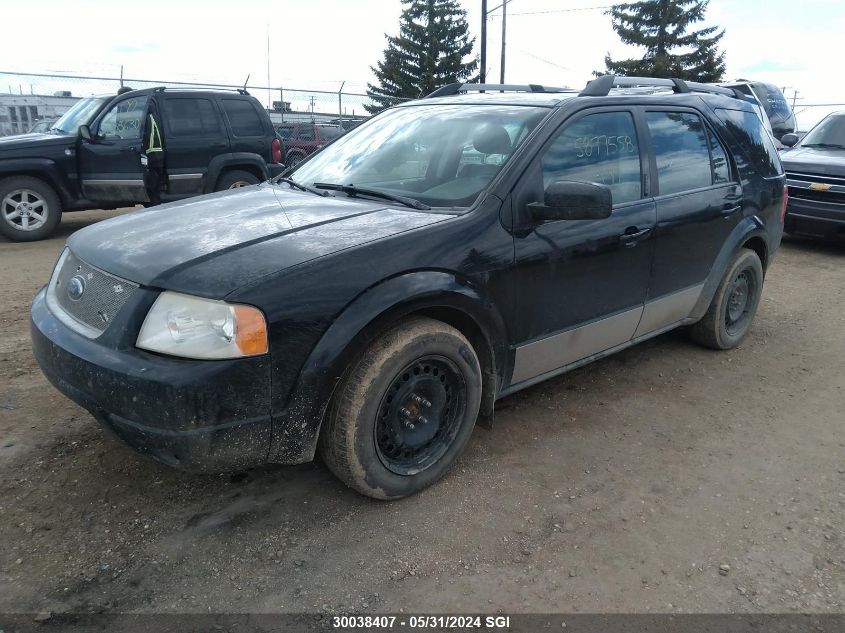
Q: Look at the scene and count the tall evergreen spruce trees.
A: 2